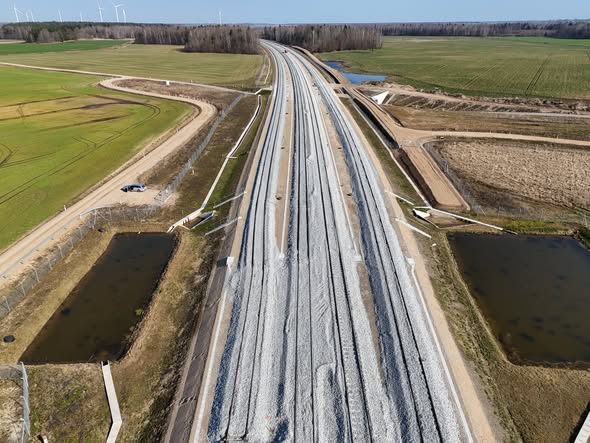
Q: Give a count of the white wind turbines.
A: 9